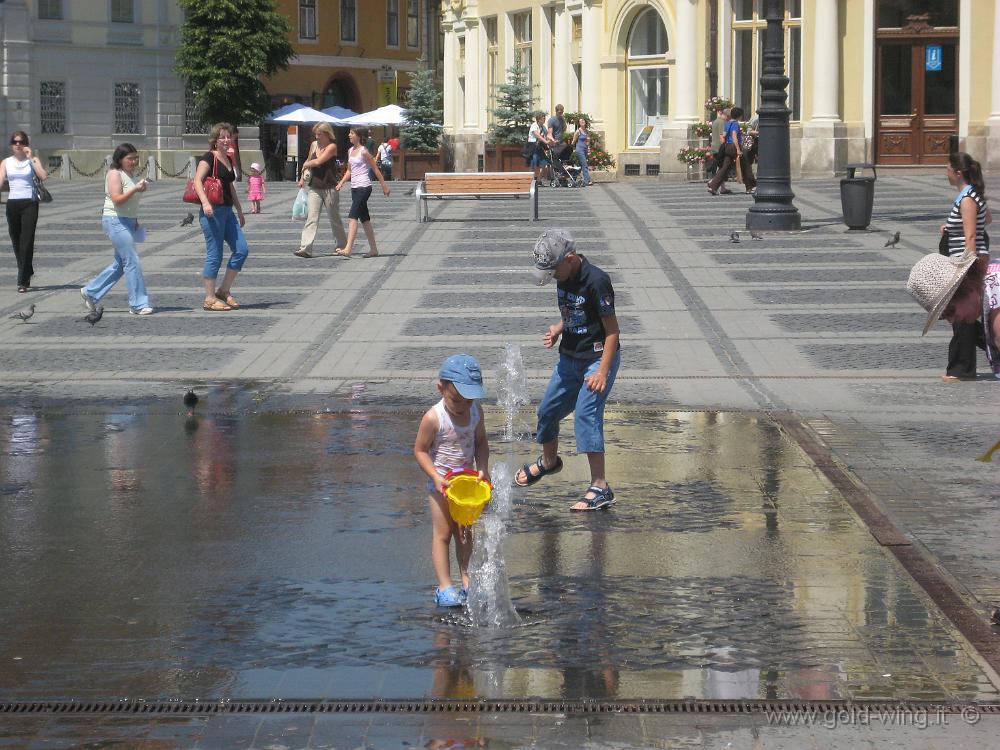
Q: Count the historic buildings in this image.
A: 3